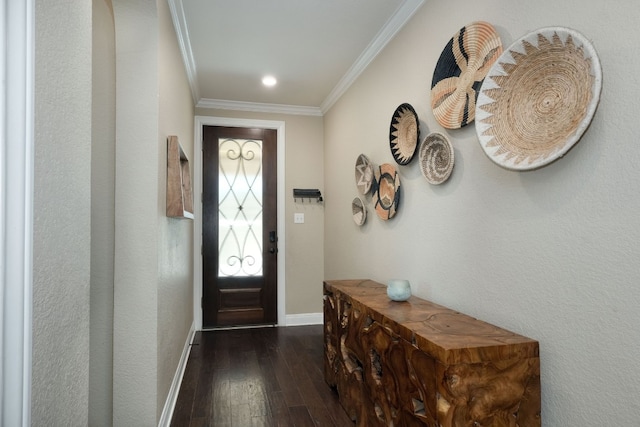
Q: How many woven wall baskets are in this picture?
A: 7